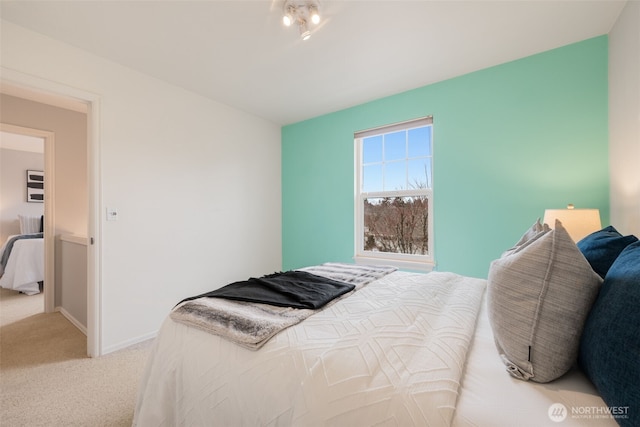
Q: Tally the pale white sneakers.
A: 0